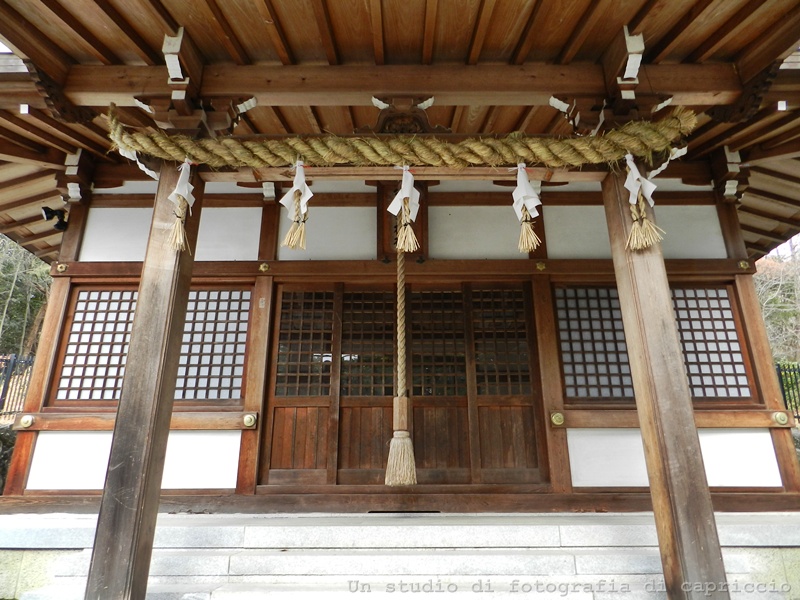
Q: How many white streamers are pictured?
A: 5